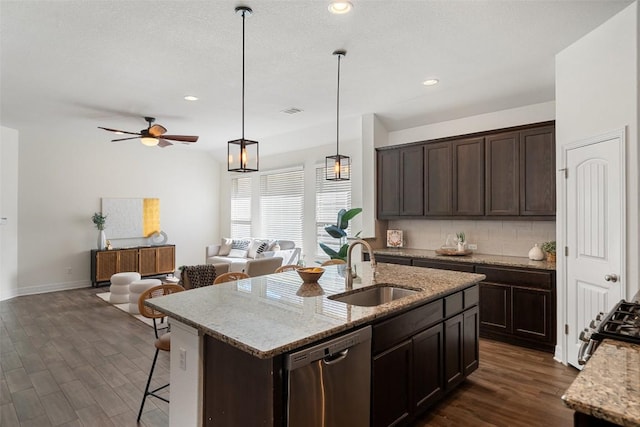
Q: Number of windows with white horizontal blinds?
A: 3